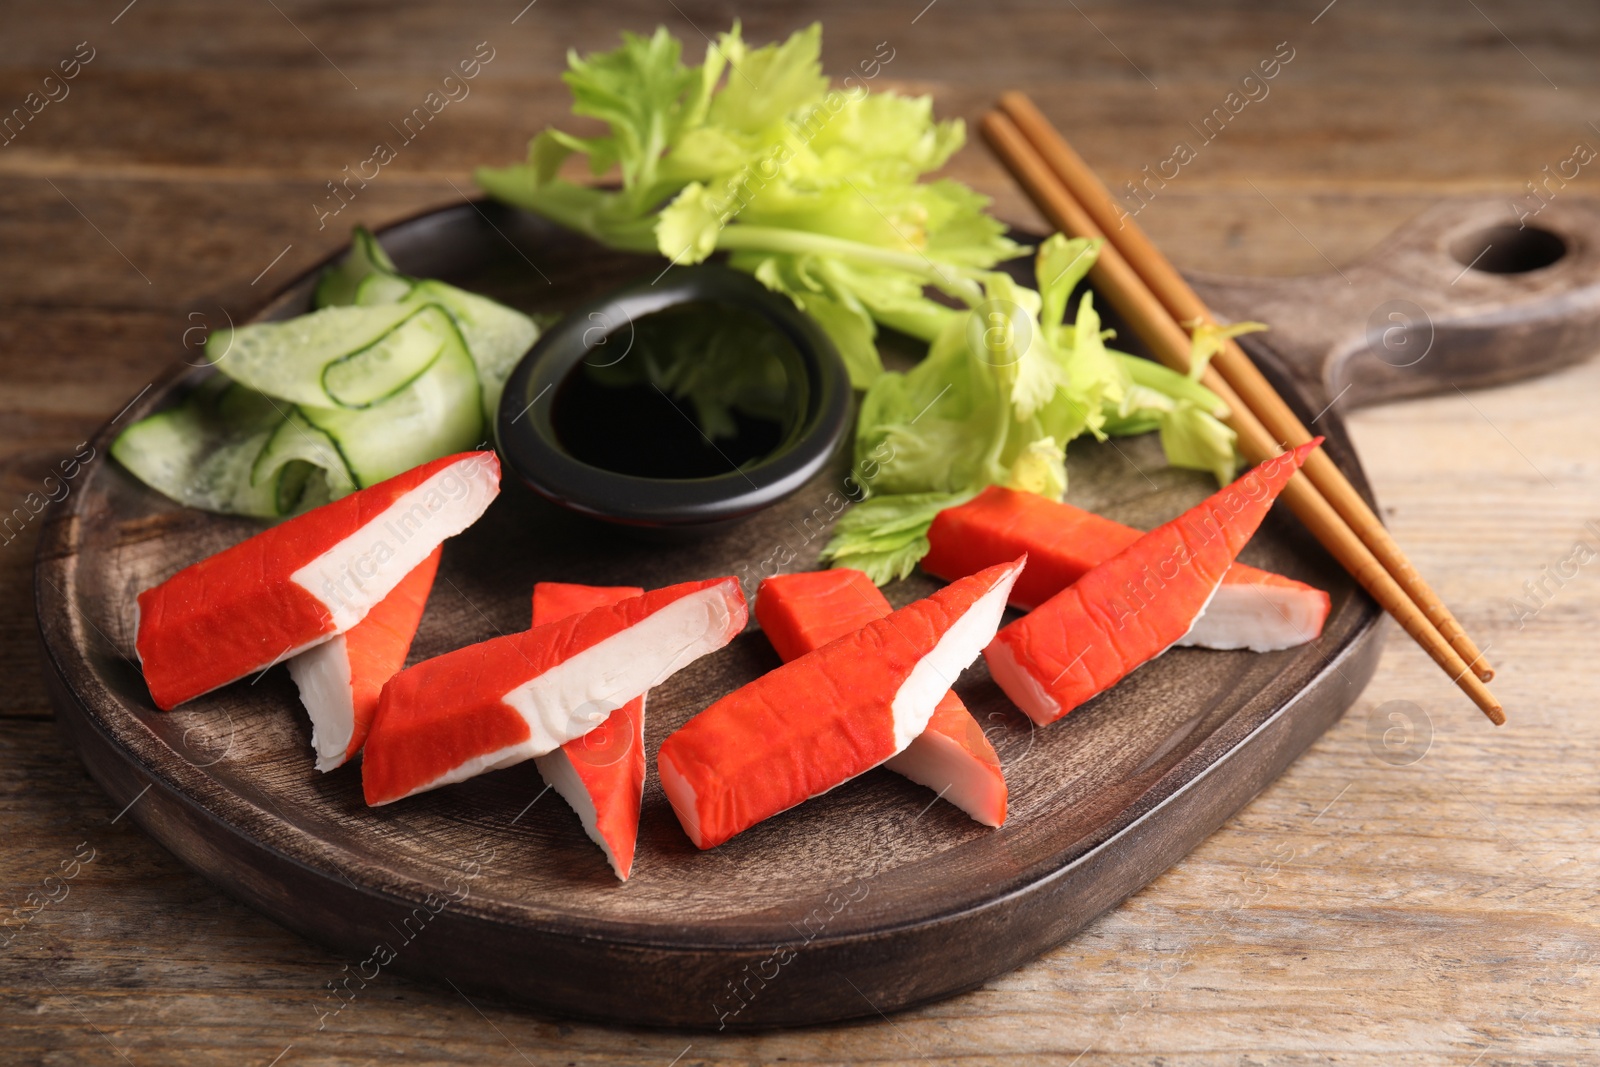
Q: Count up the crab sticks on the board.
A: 8